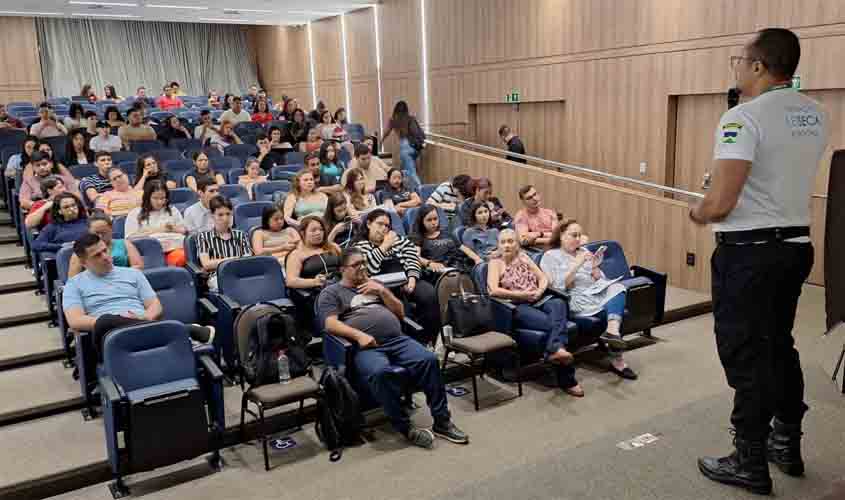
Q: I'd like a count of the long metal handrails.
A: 1